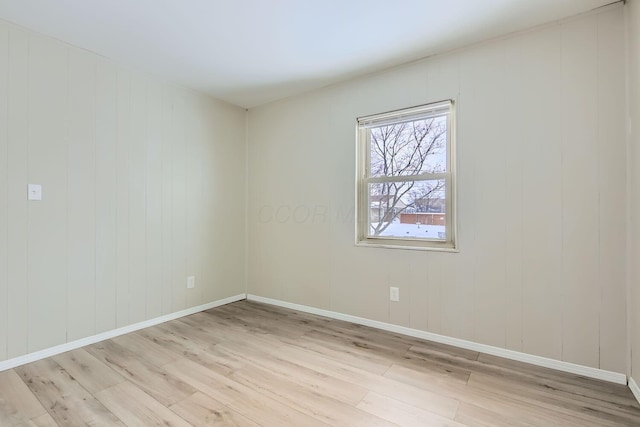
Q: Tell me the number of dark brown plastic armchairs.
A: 0